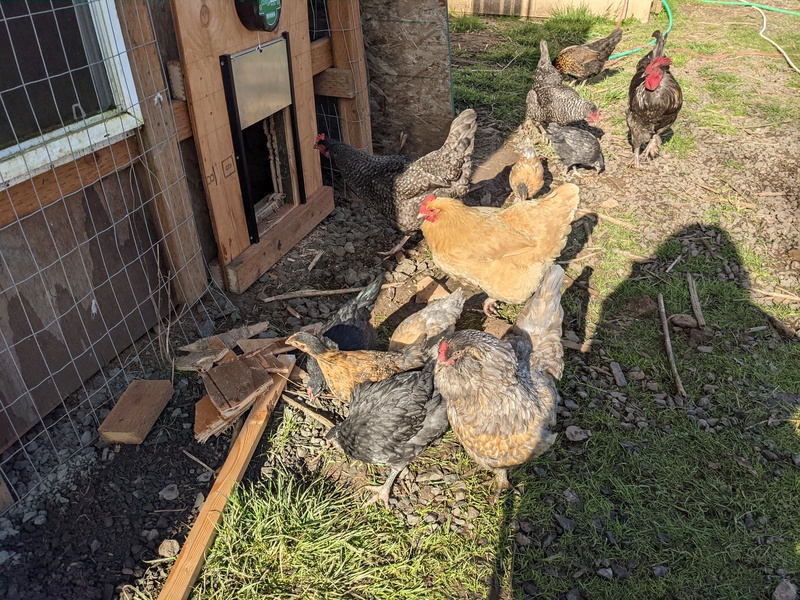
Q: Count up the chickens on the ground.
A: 12